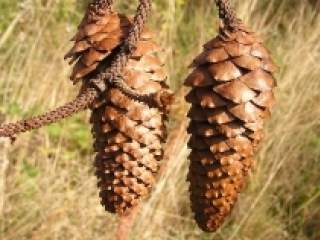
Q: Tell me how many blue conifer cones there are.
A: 0